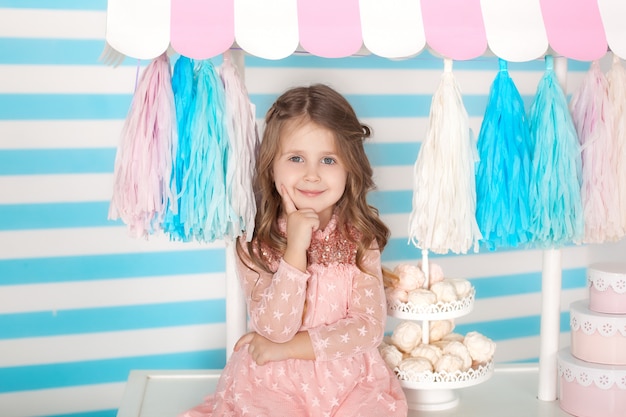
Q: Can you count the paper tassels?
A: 9